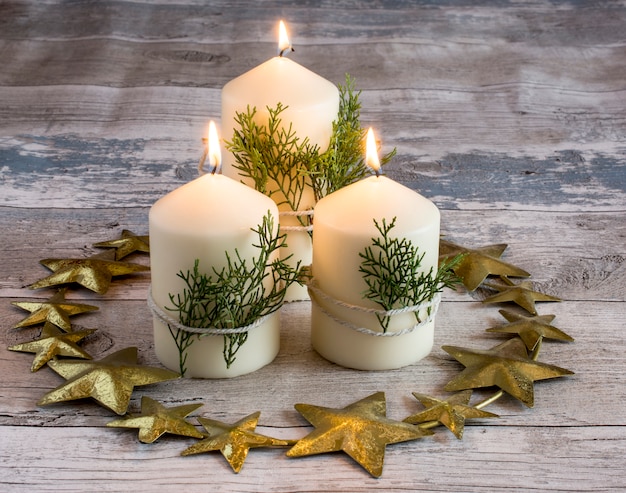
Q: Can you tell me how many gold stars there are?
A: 13